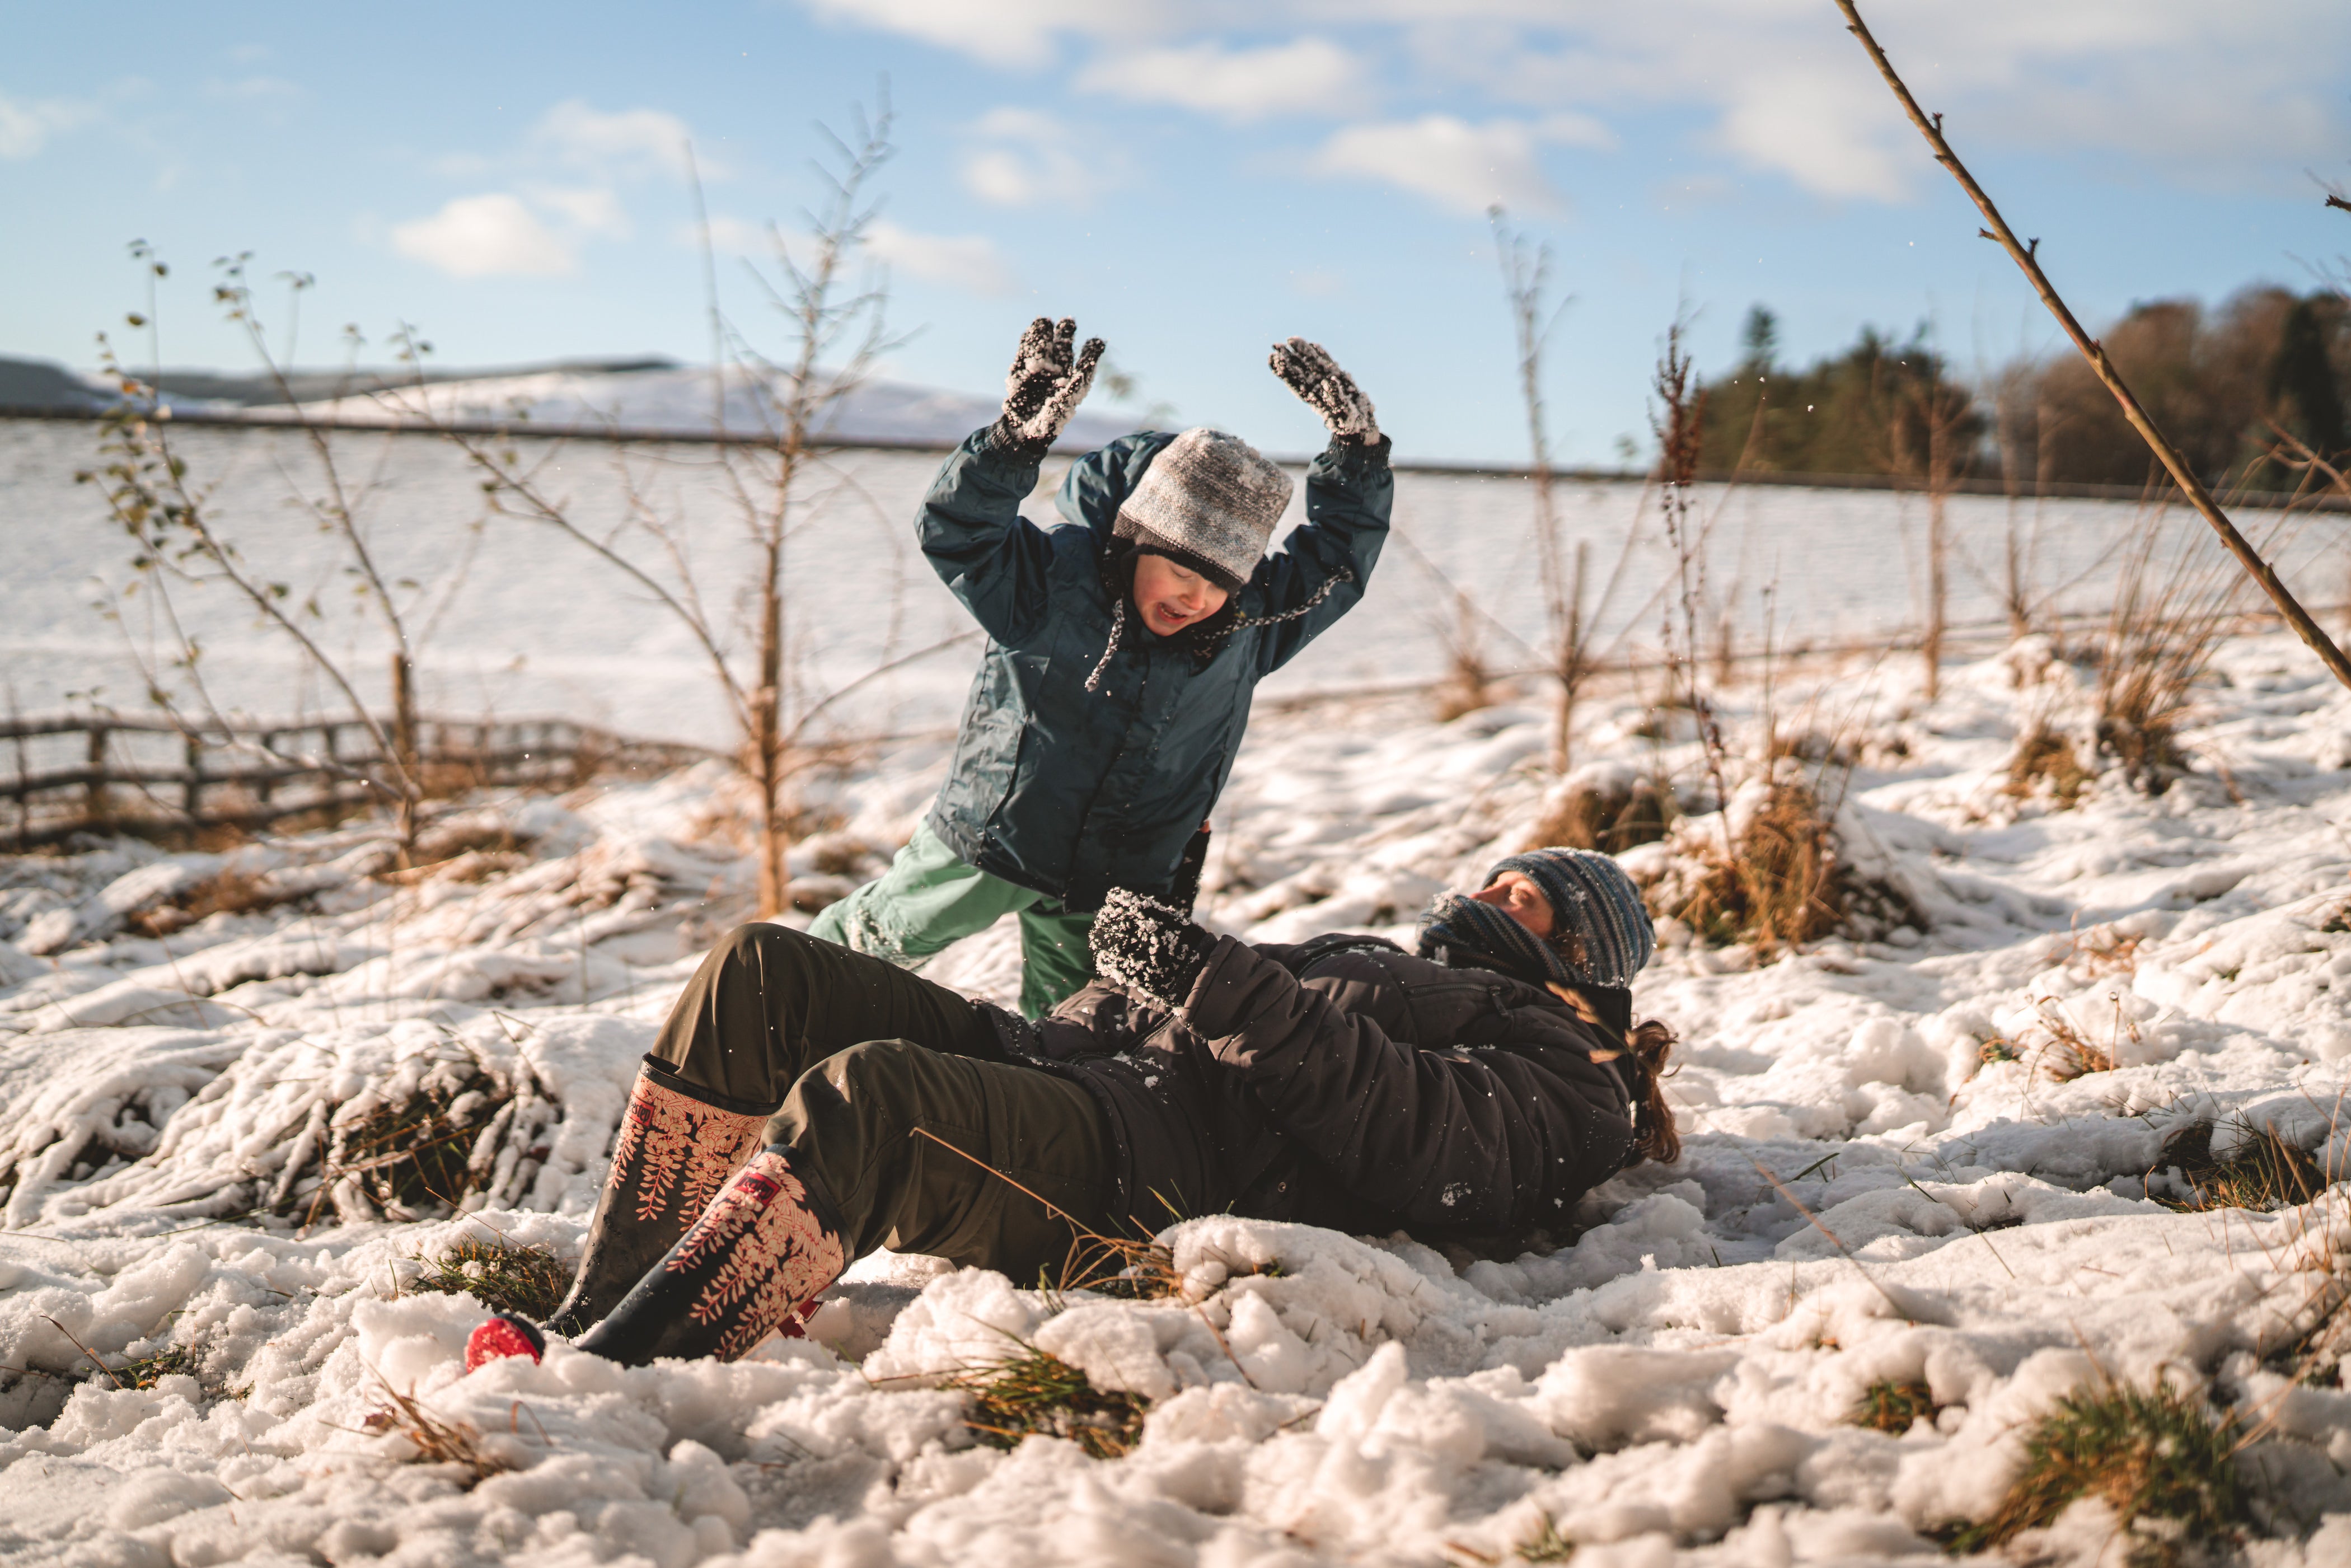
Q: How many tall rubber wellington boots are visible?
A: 2